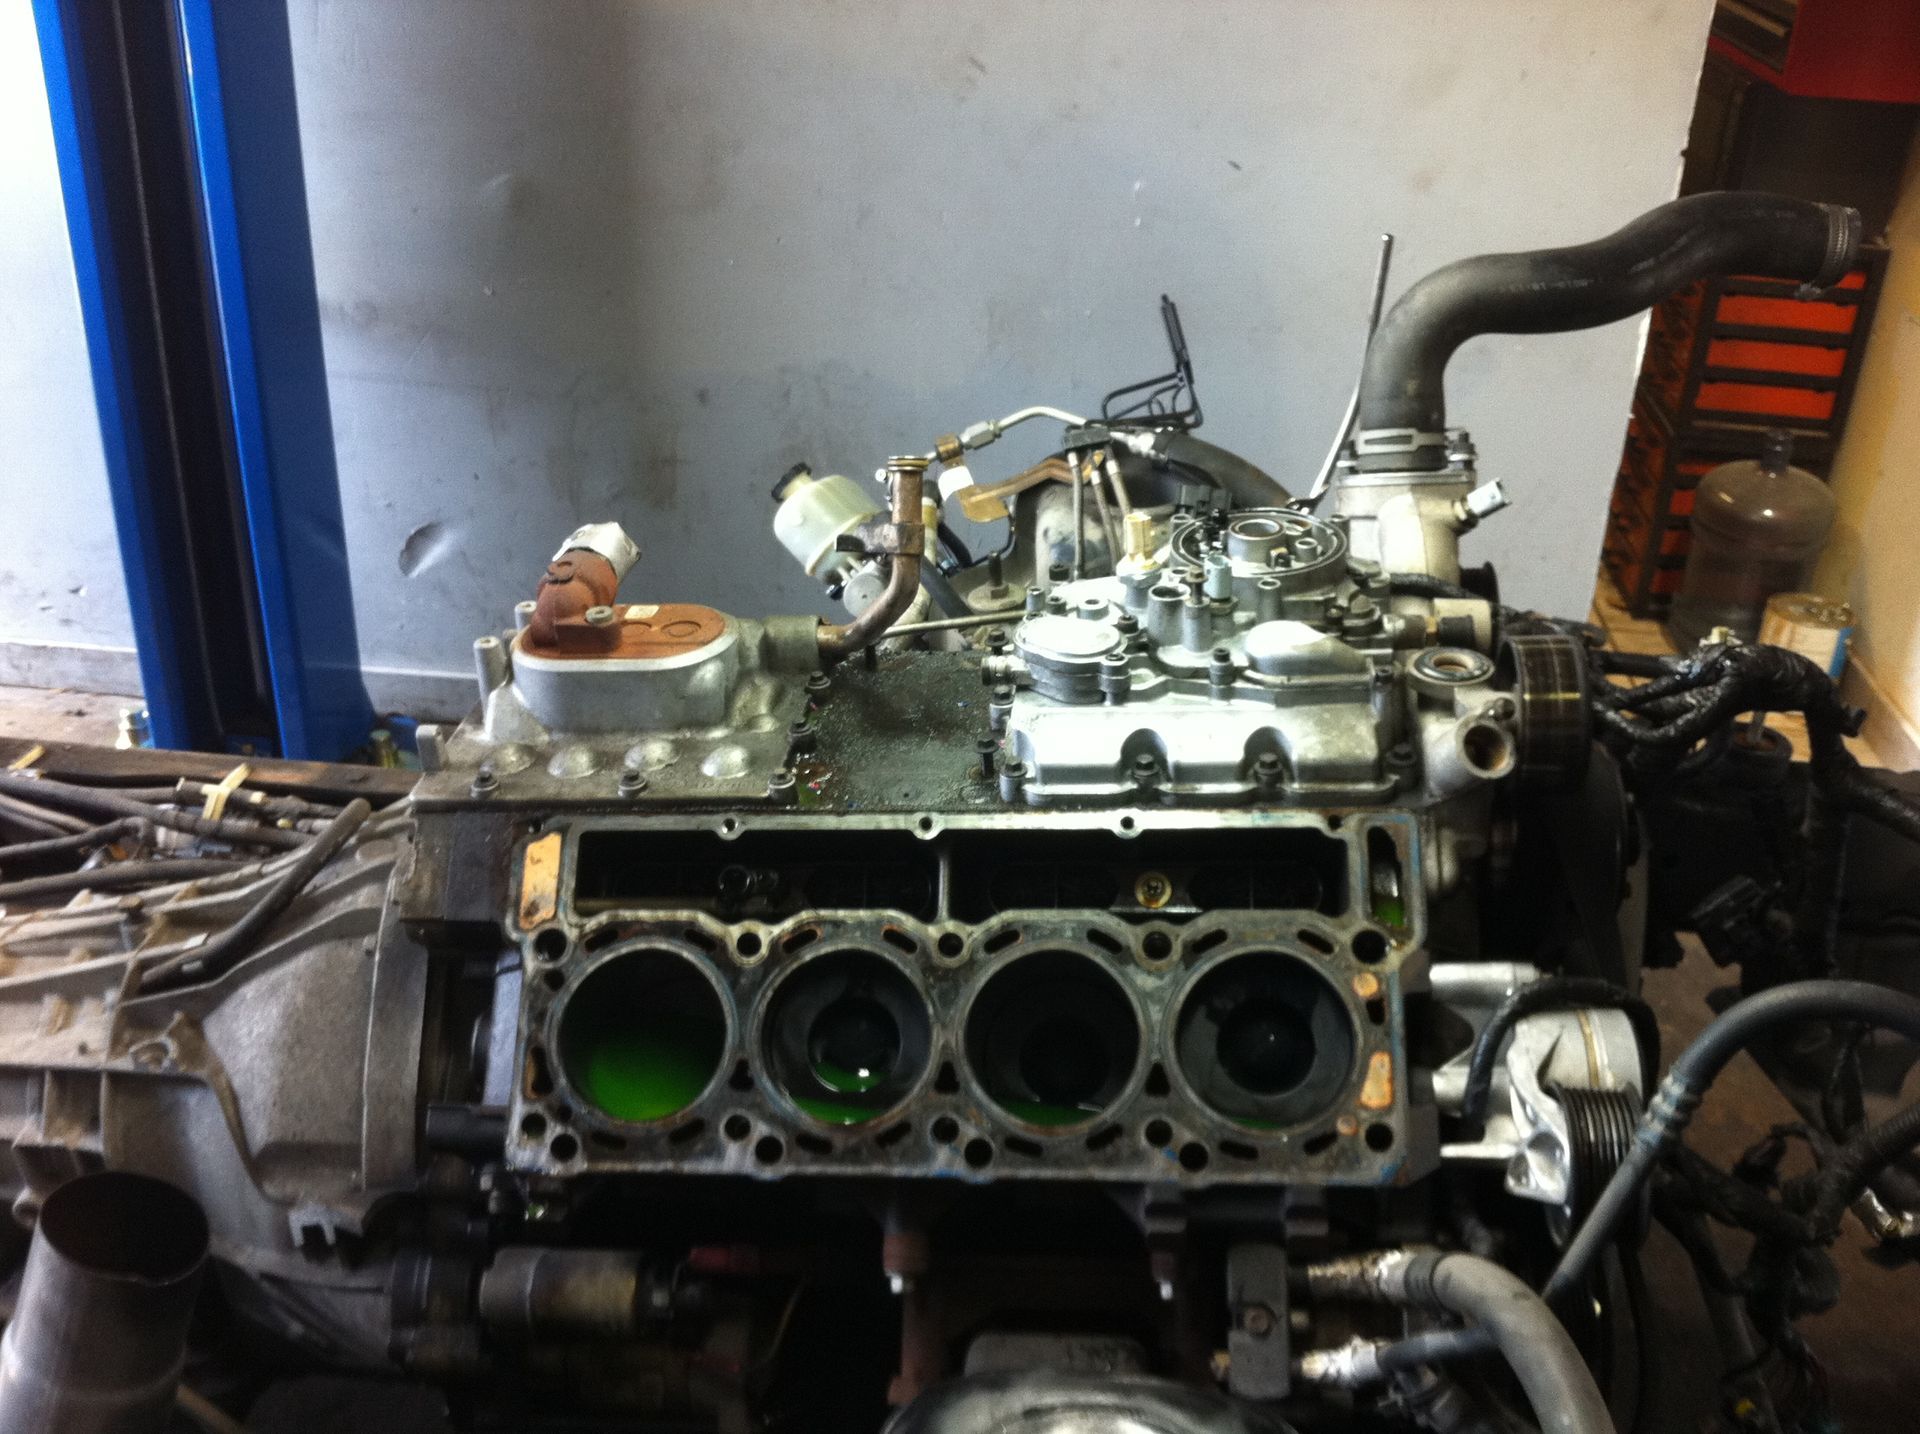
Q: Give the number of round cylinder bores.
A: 4